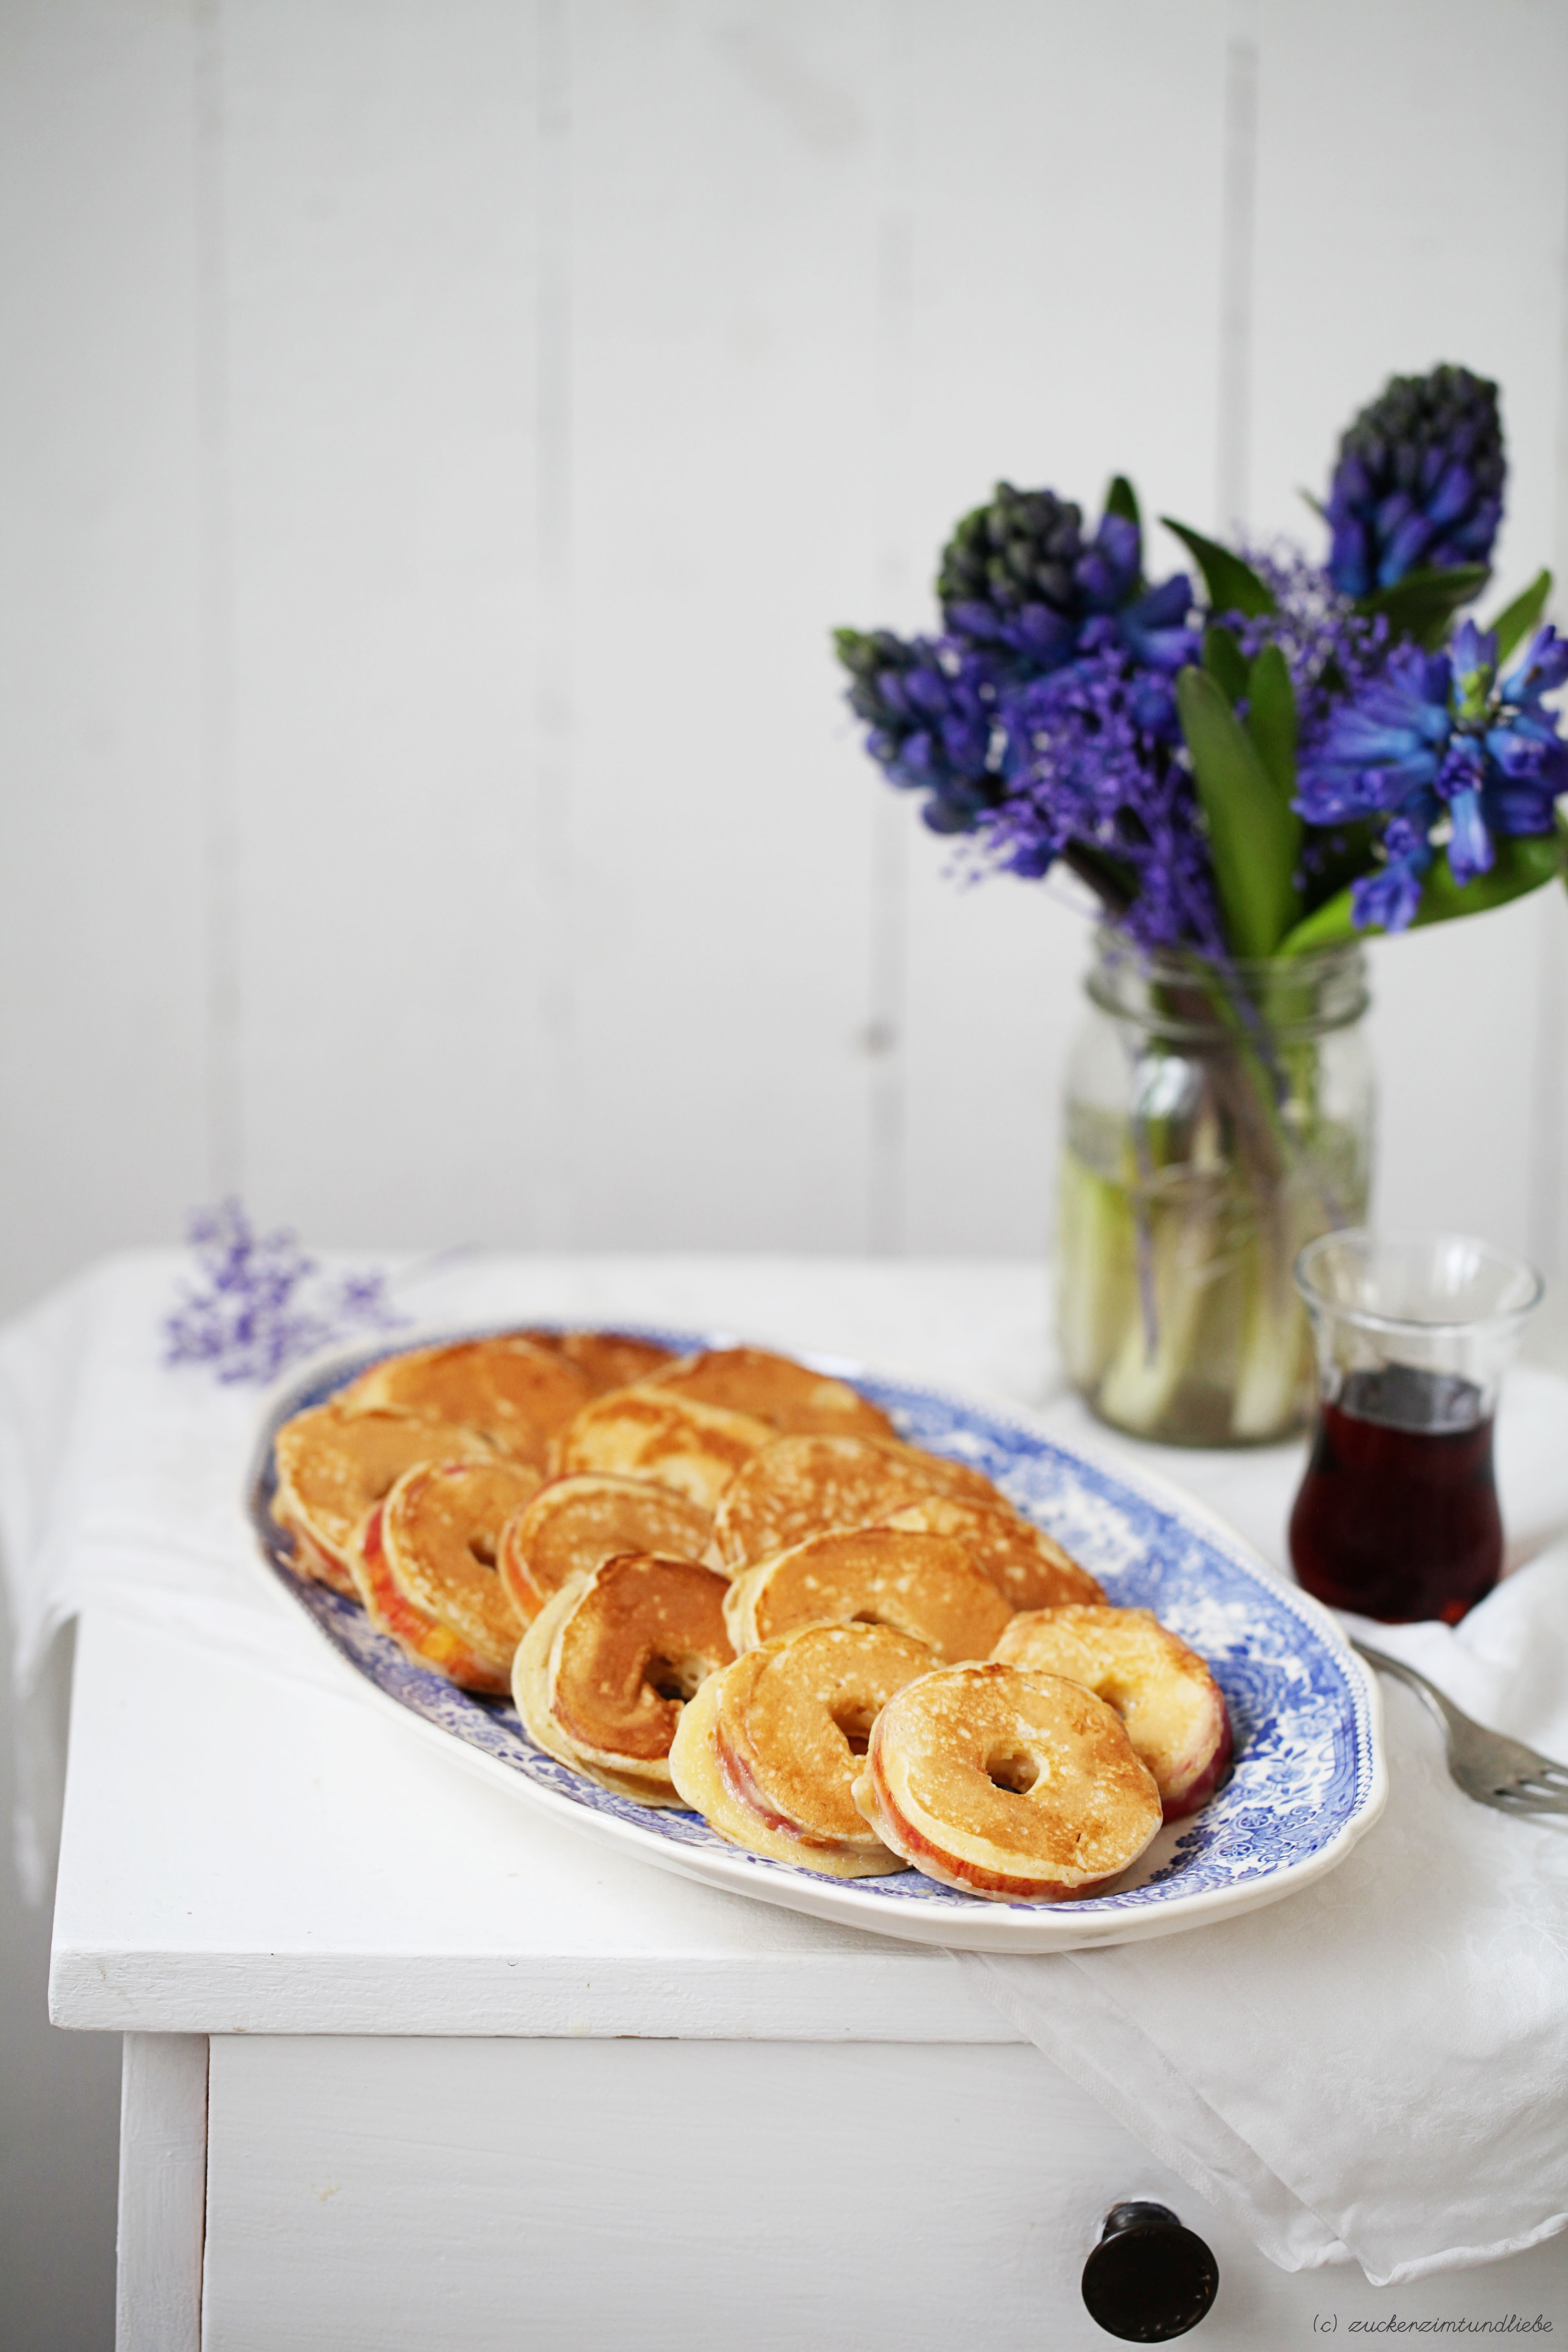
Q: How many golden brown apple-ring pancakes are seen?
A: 14